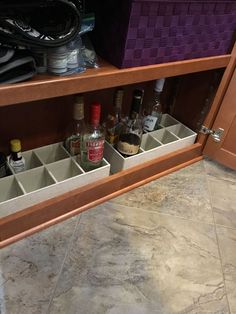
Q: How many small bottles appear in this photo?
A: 1